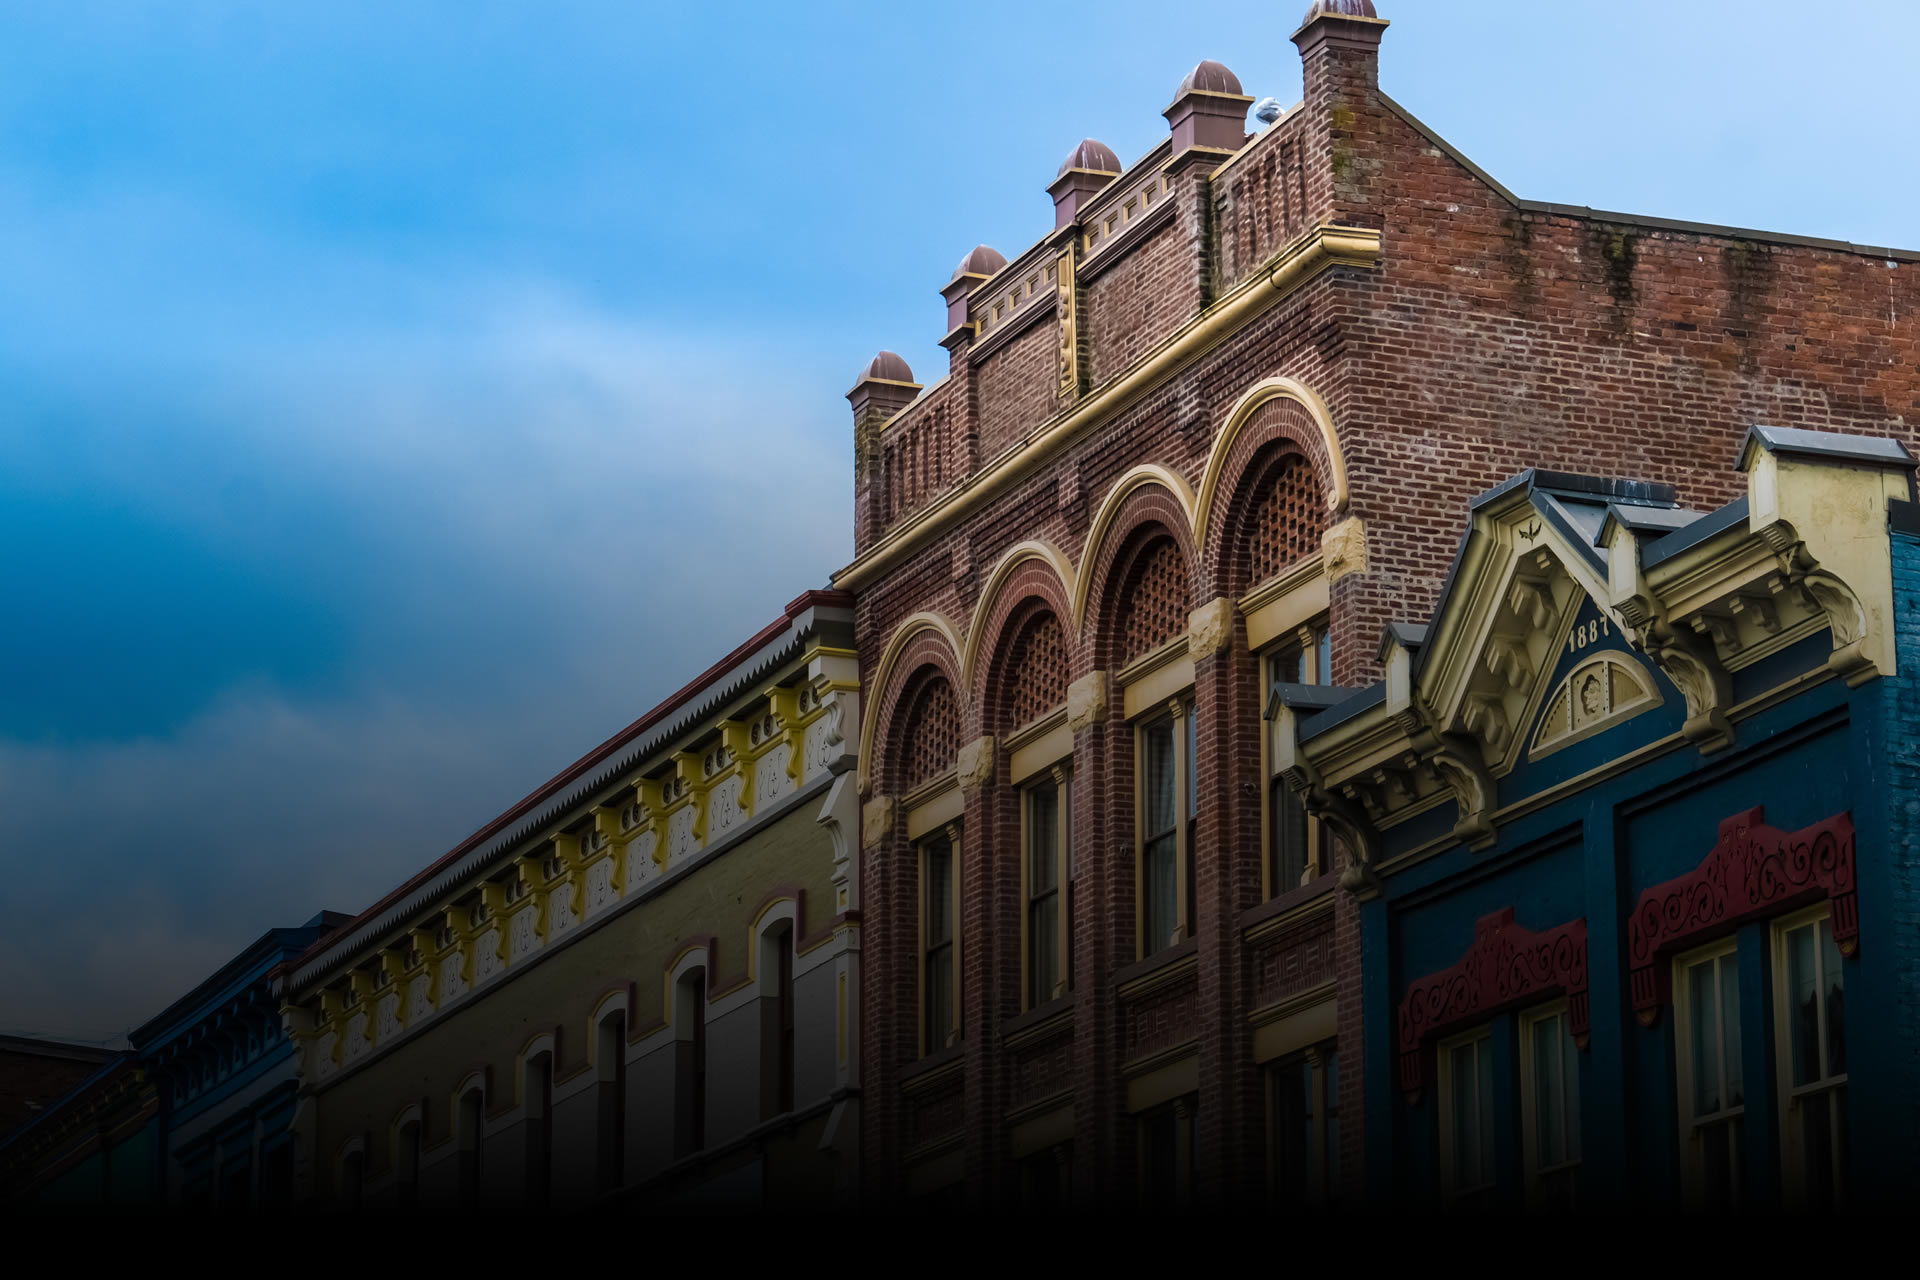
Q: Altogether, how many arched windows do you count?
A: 11